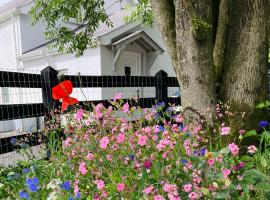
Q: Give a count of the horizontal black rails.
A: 3